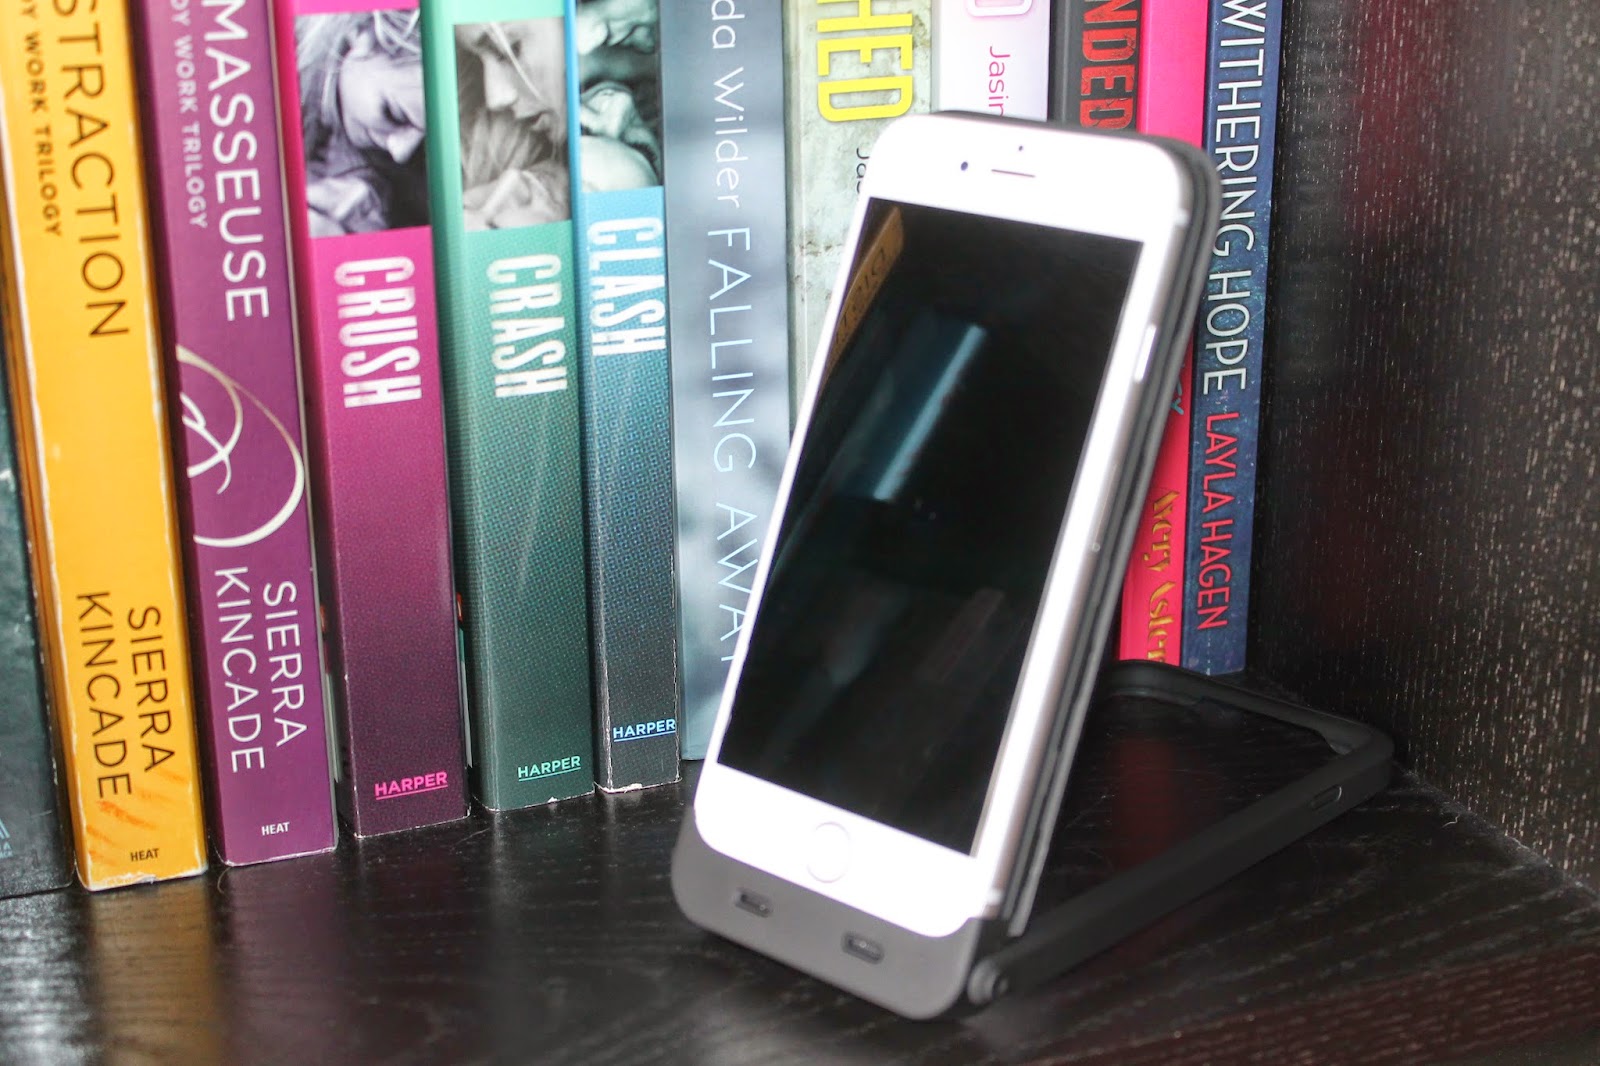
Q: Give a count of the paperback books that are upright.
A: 12